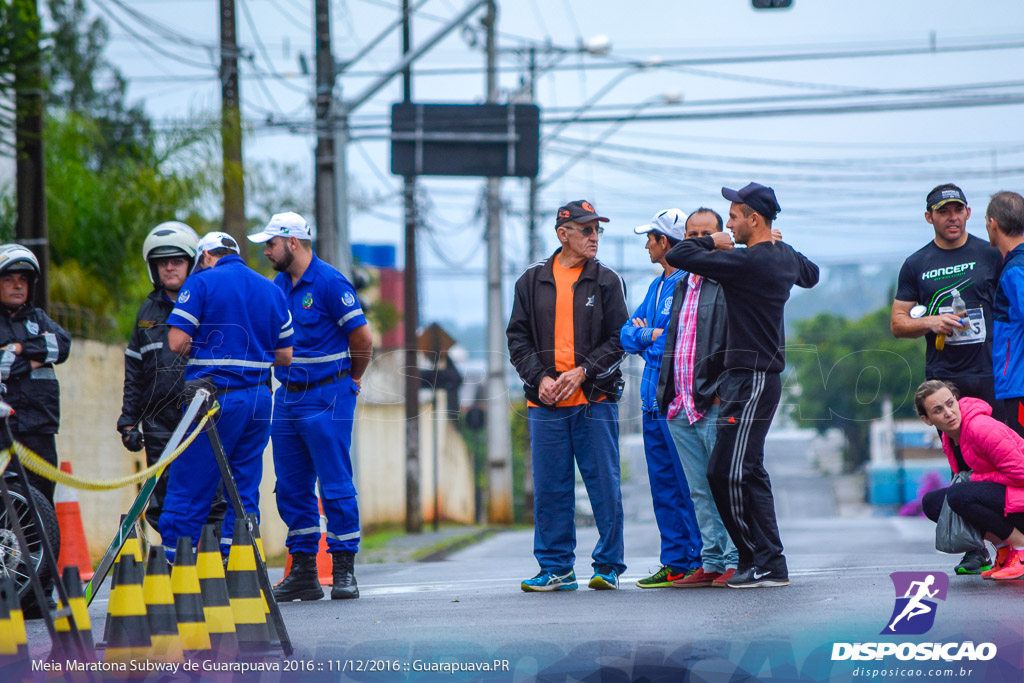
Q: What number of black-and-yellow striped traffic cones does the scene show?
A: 10